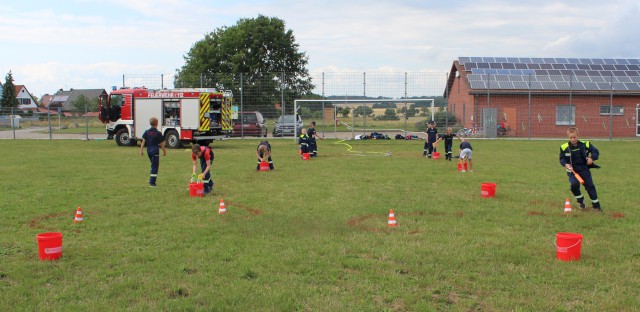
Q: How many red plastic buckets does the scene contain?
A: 8